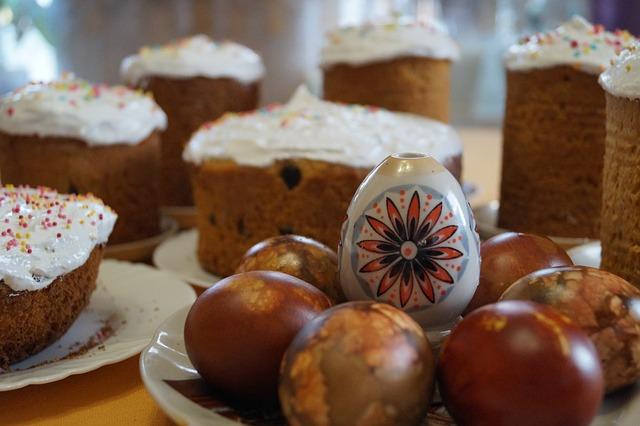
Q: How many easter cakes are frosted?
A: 7